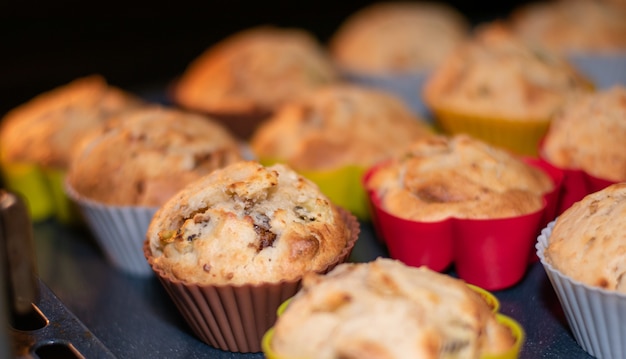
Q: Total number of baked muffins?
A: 12